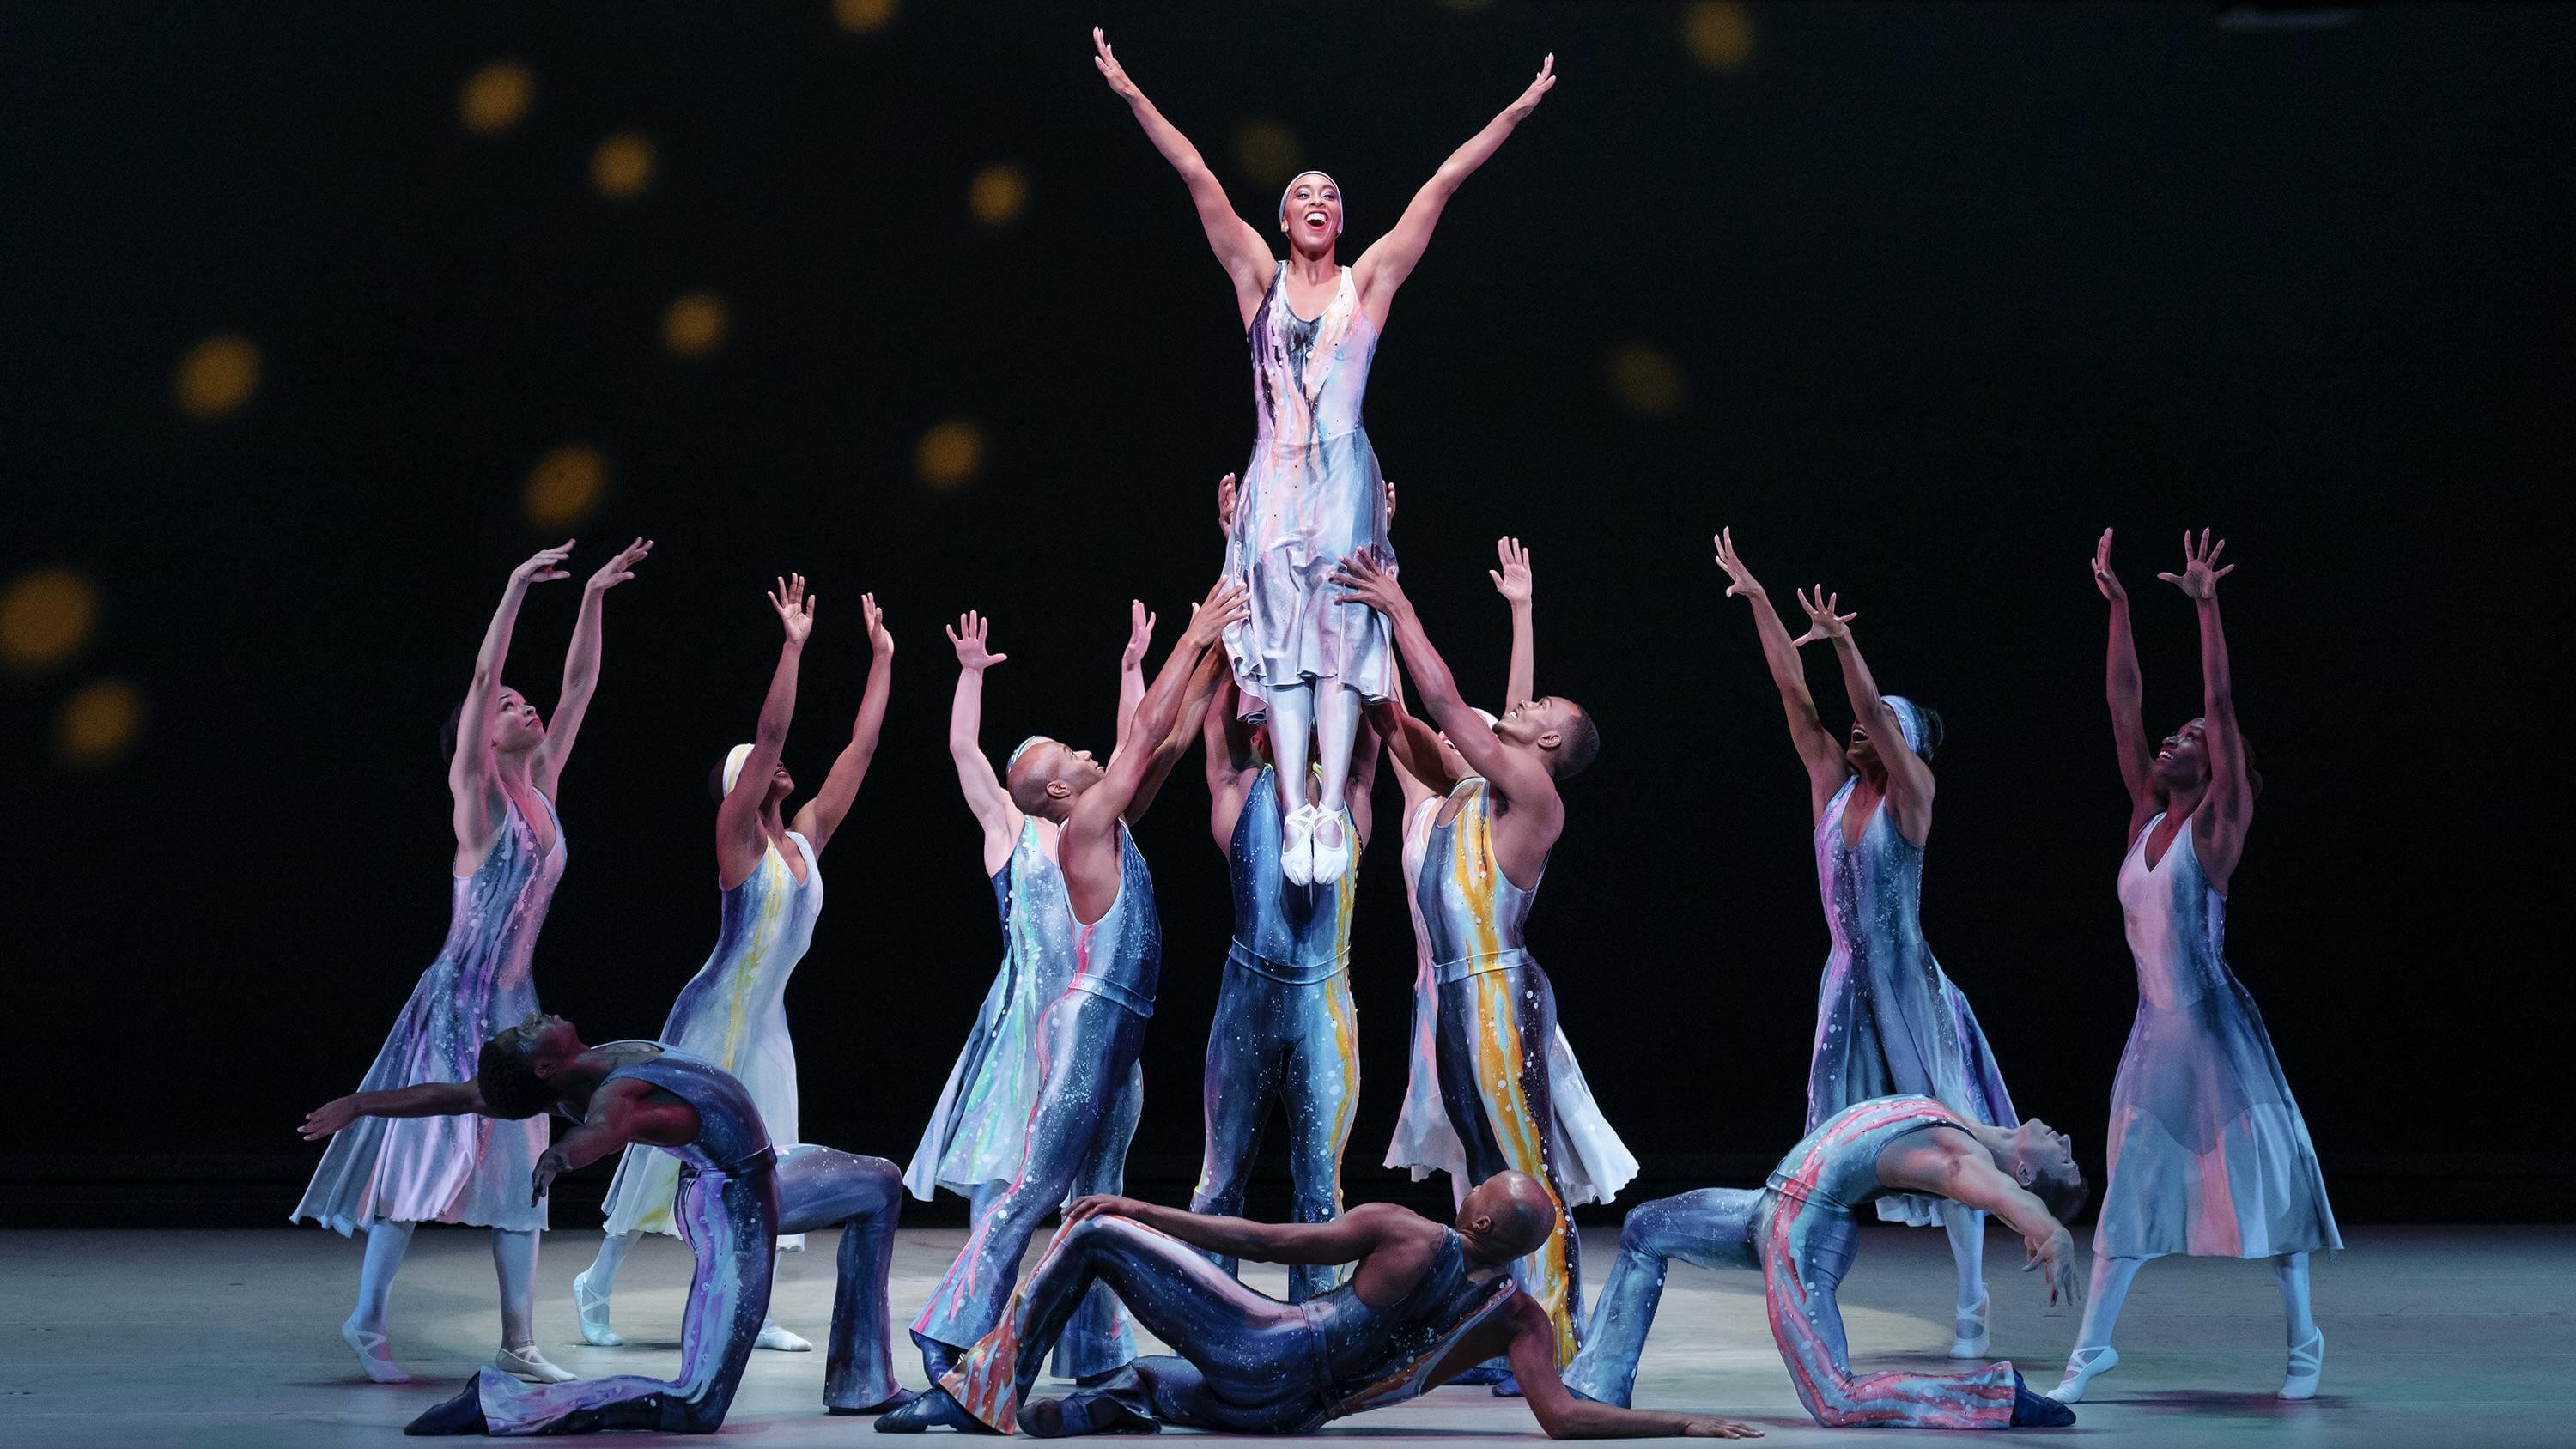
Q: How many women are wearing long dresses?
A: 7